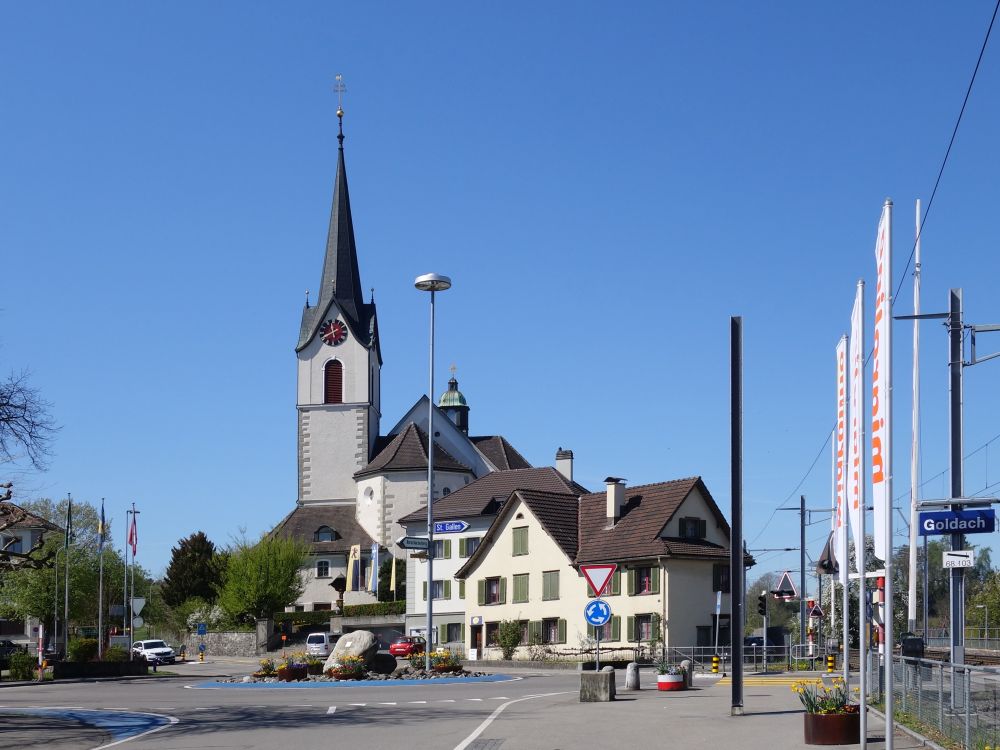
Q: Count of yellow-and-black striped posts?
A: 4